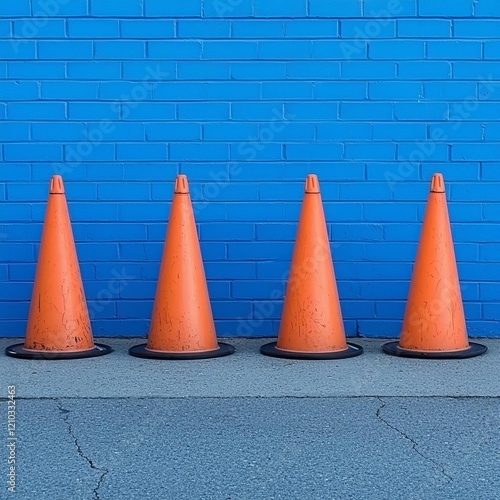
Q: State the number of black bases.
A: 4